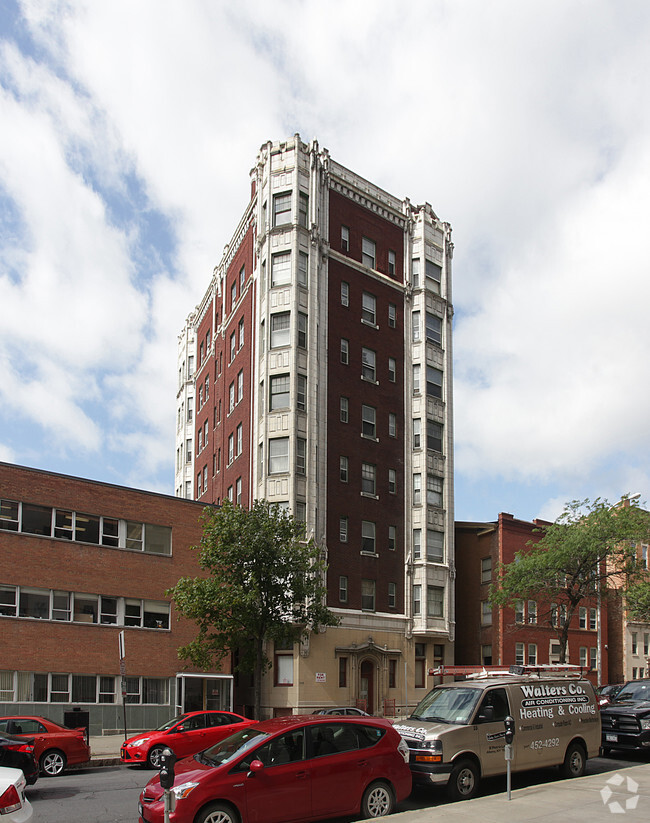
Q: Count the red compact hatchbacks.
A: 1